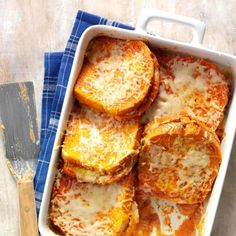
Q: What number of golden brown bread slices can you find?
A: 5